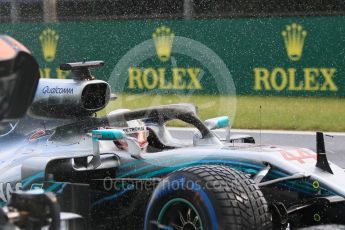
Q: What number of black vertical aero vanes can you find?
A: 1